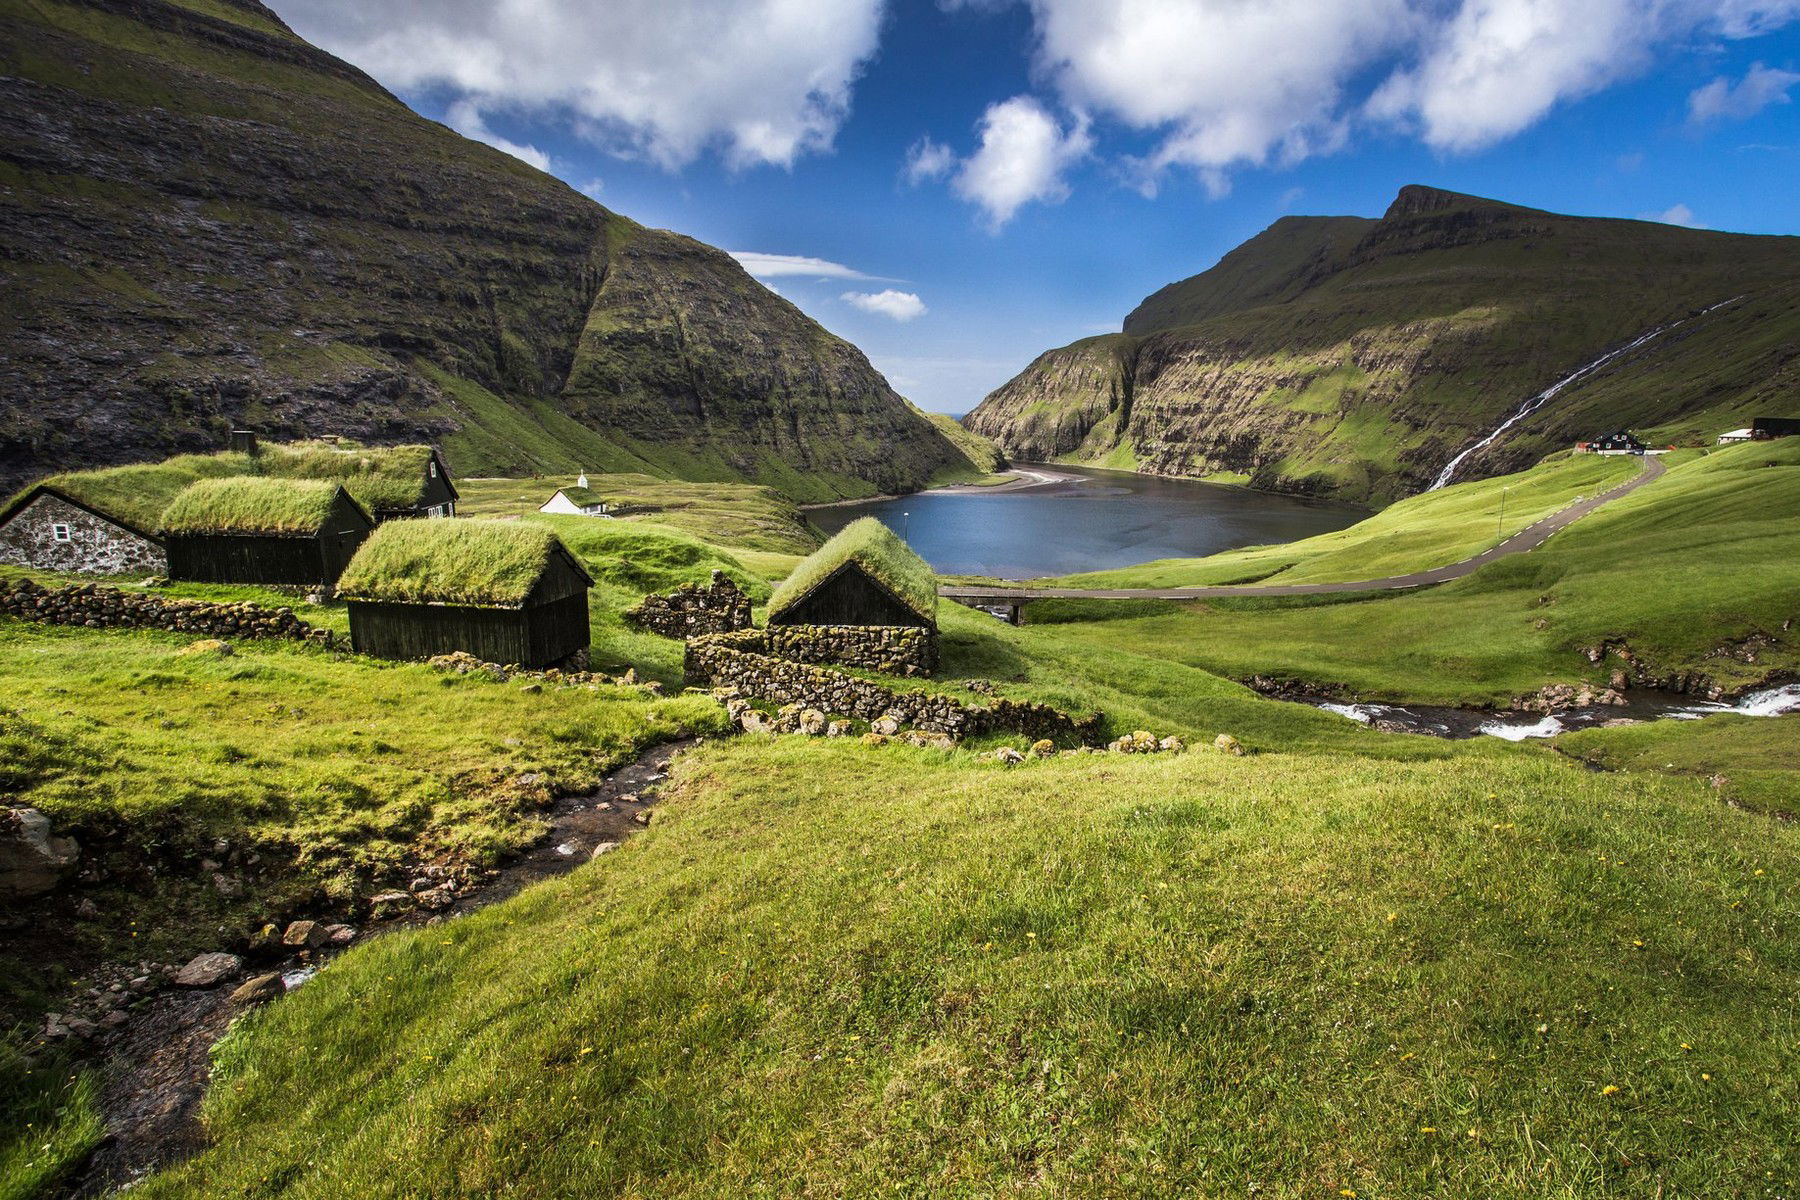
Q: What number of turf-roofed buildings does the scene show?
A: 6